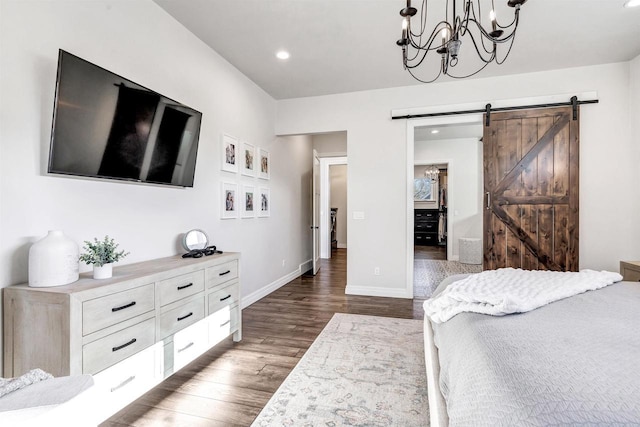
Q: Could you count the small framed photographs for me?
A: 6